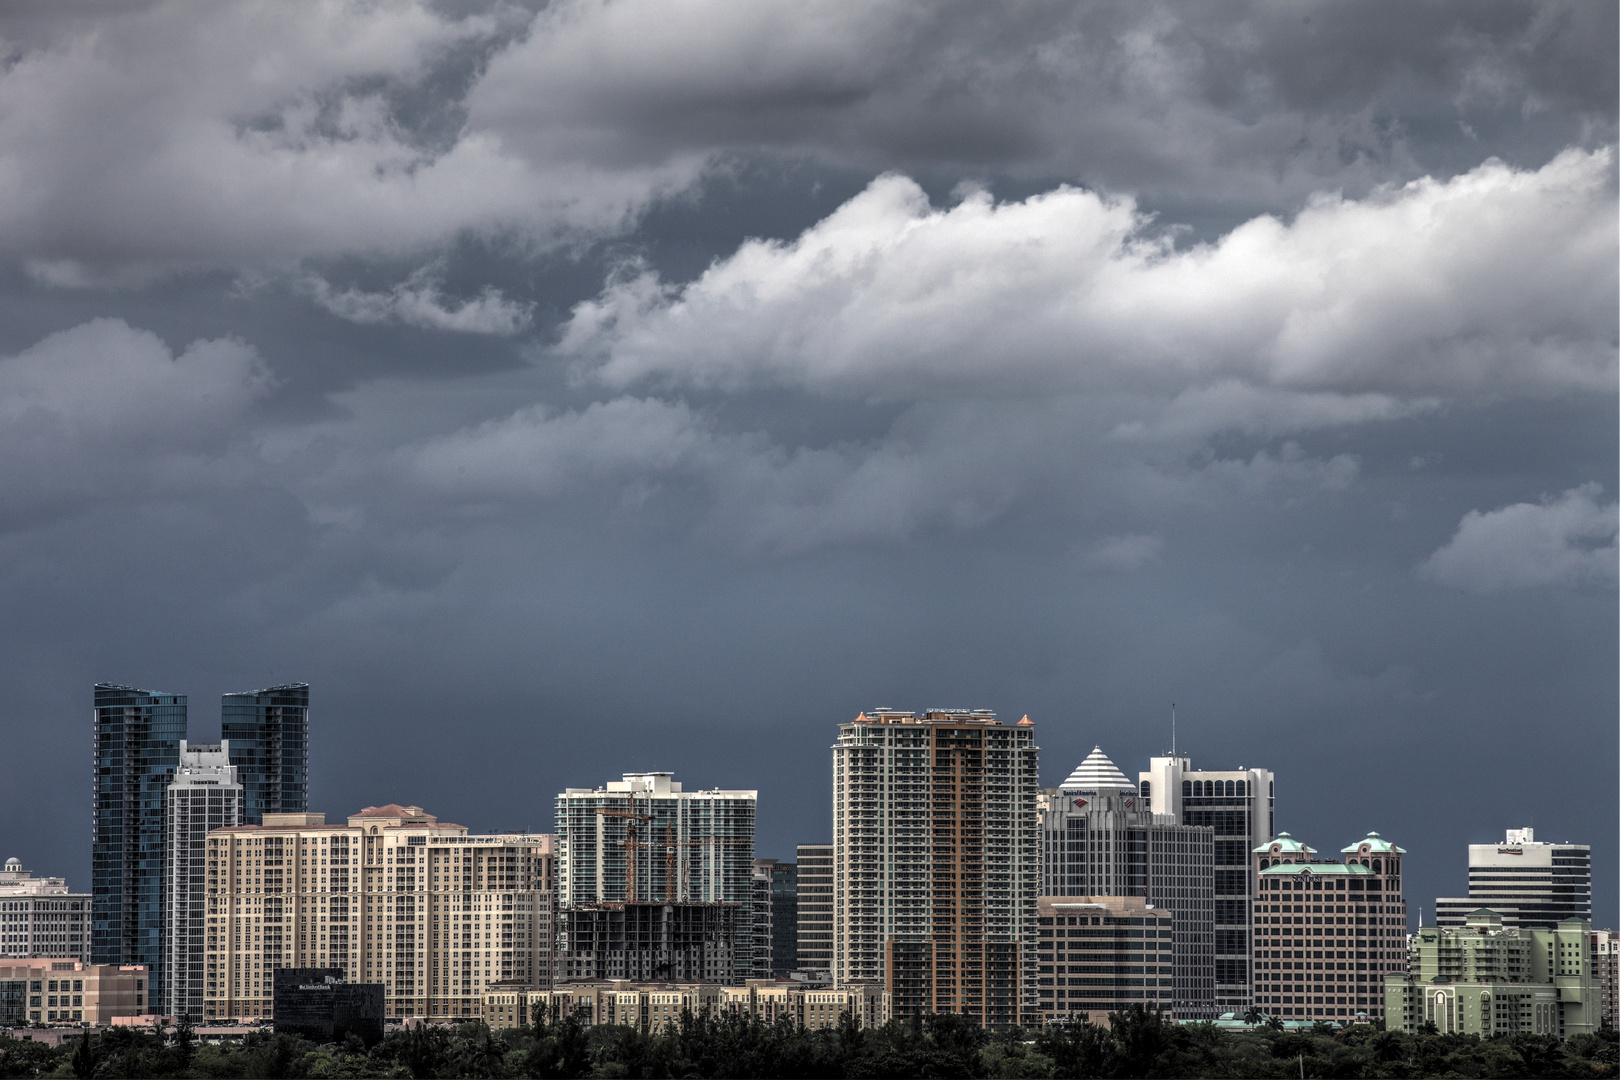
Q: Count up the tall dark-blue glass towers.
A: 2